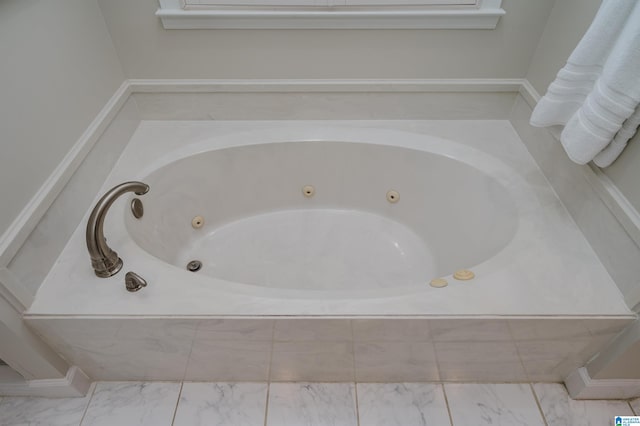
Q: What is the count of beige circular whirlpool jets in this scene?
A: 3